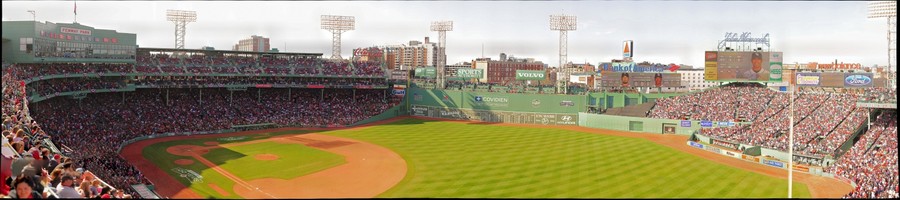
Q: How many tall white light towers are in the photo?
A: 5